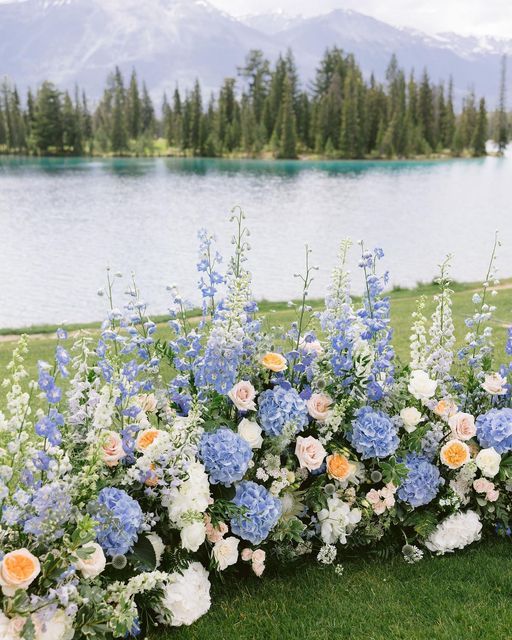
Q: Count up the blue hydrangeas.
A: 7